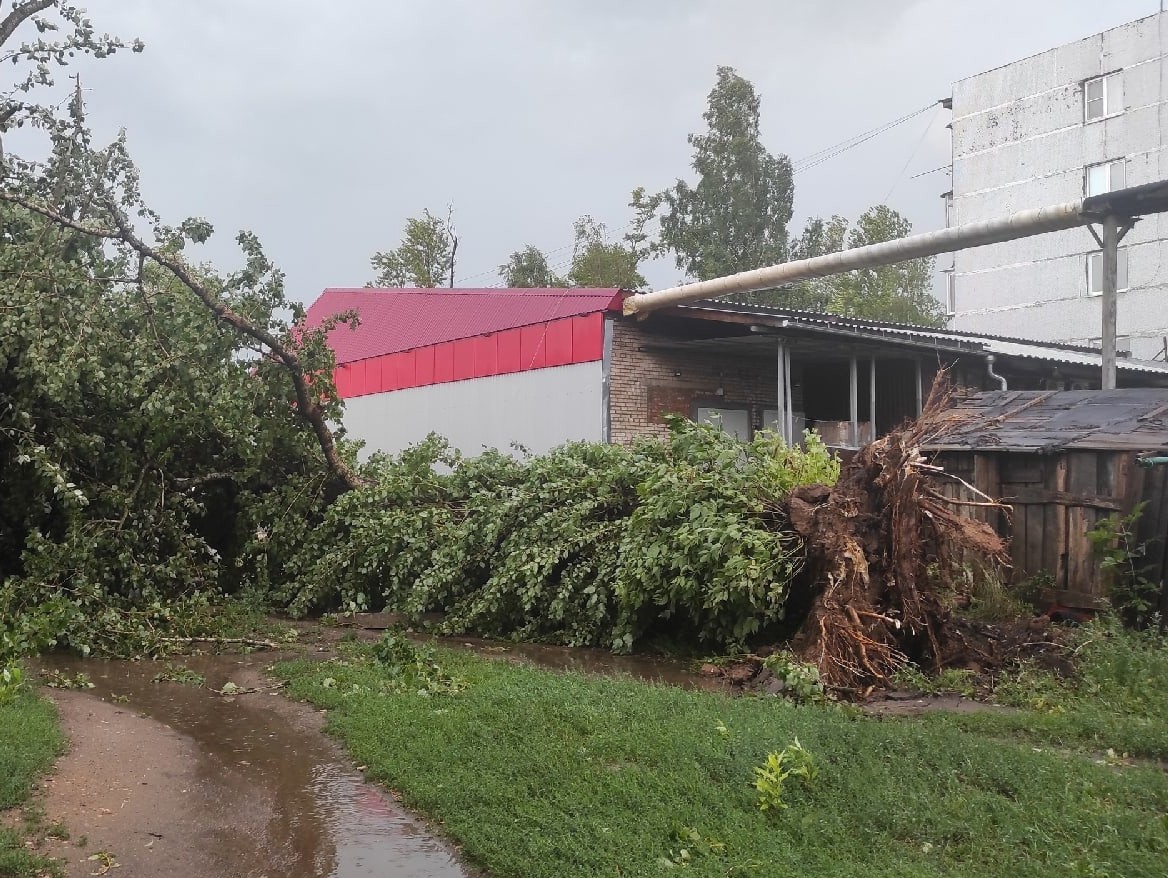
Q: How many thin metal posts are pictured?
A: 5